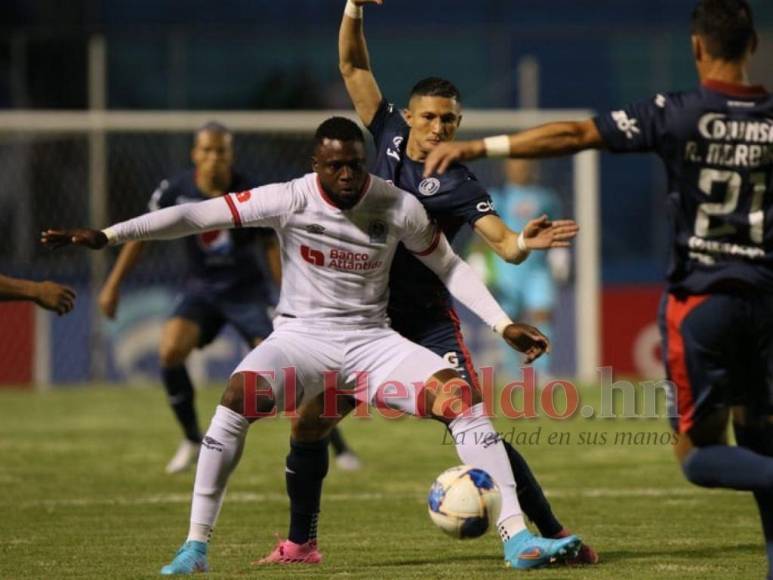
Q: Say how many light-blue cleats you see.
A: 2